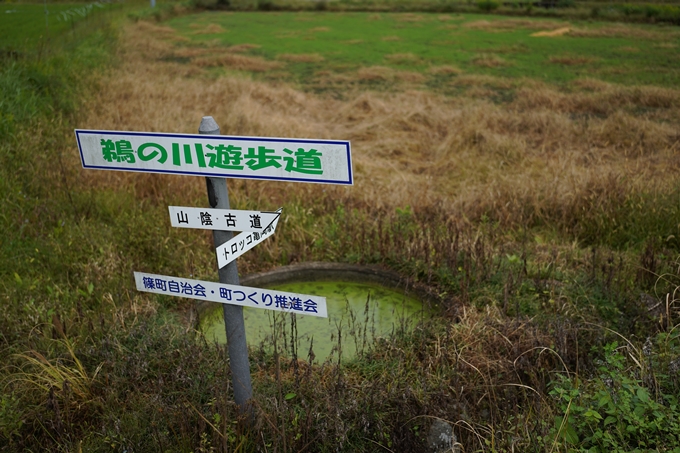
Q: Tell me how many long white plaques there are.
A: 4